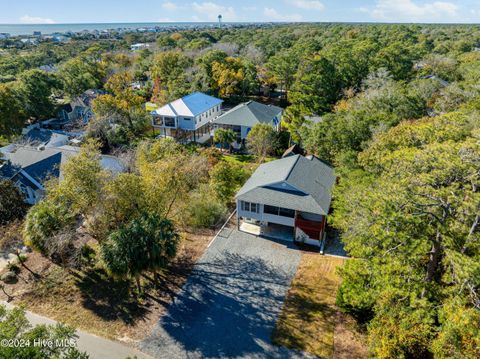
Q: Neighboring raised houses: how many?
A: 2